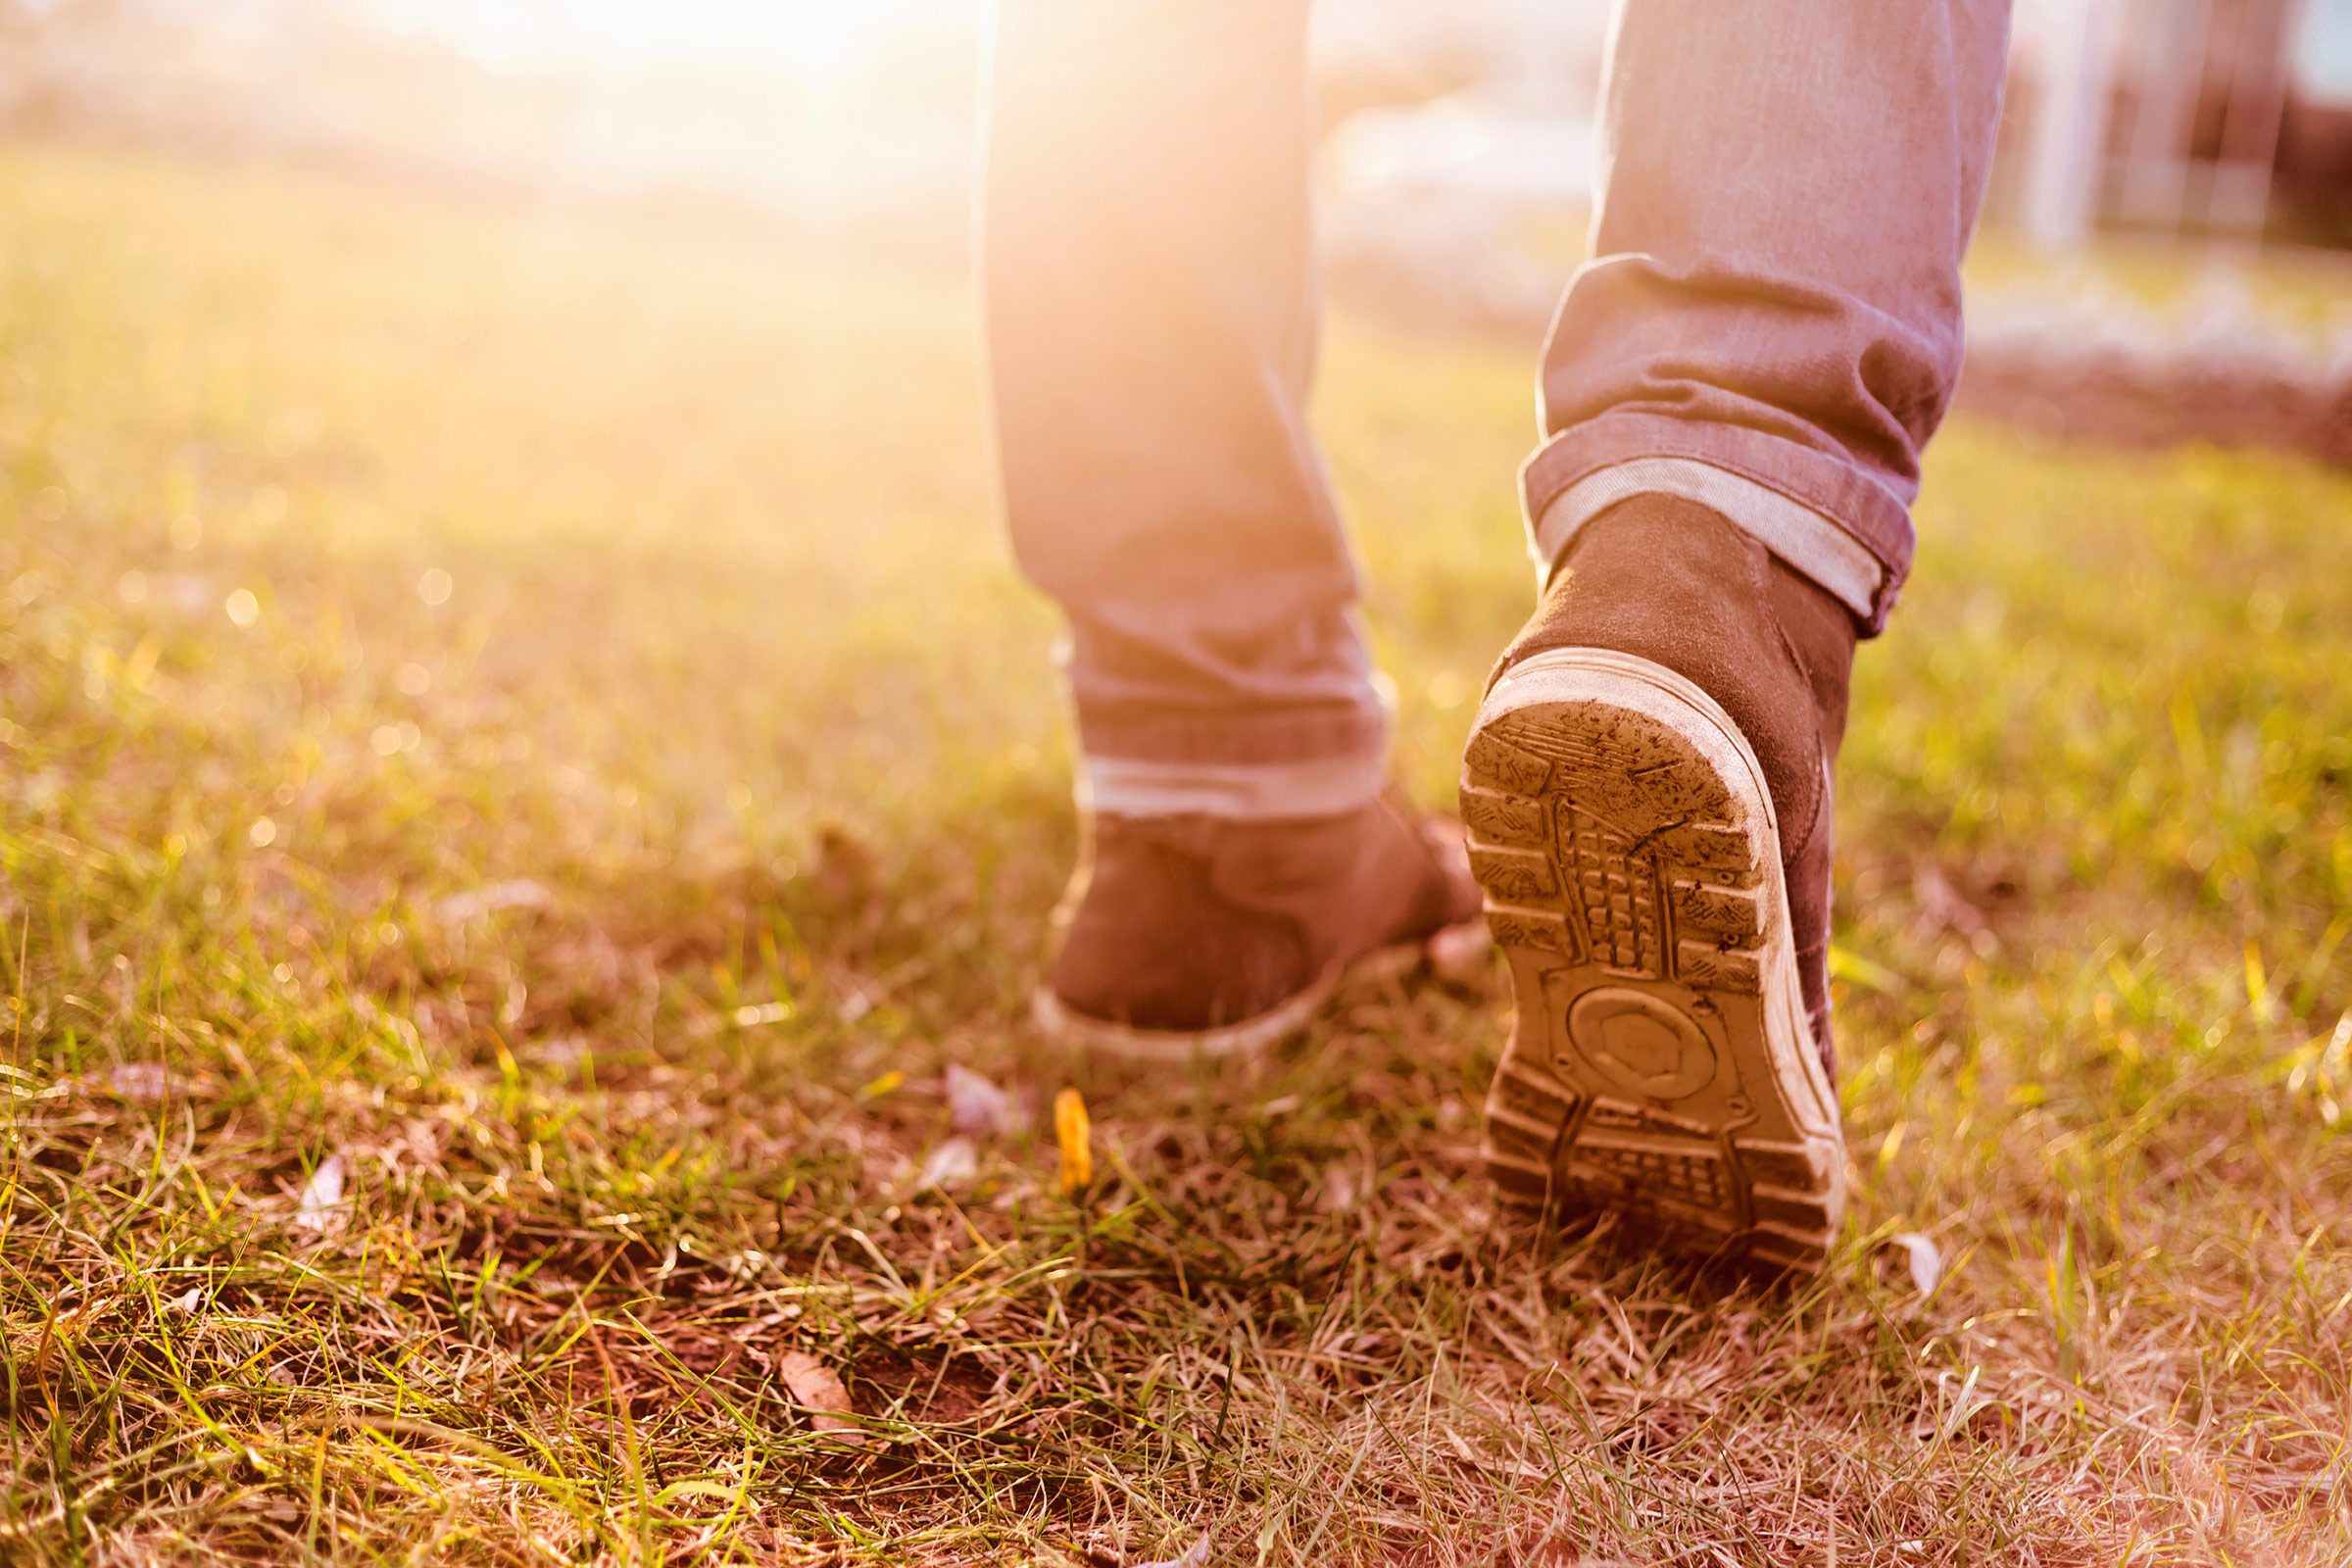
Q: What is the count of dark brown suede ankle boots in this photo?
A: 2